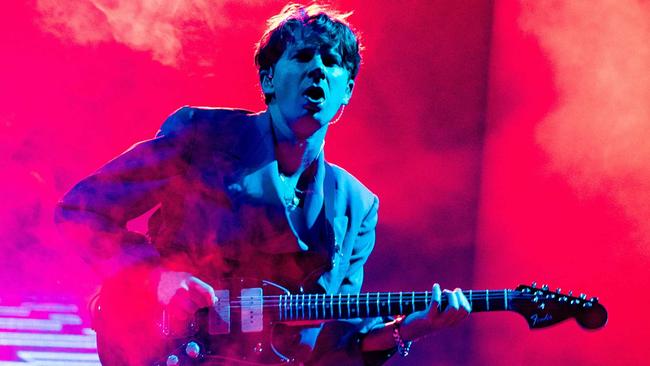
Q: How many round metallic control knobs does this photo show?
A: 2